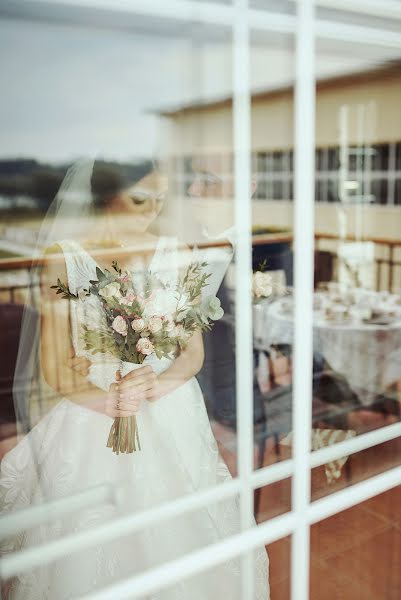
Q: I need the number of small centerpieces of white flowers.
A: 1